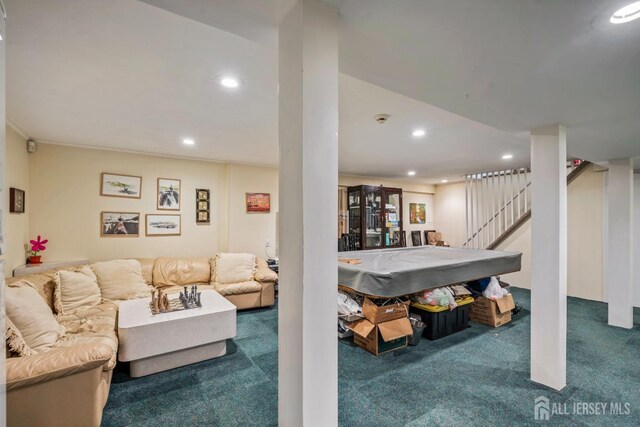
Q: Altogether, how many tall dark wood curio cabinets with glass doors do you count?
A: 1